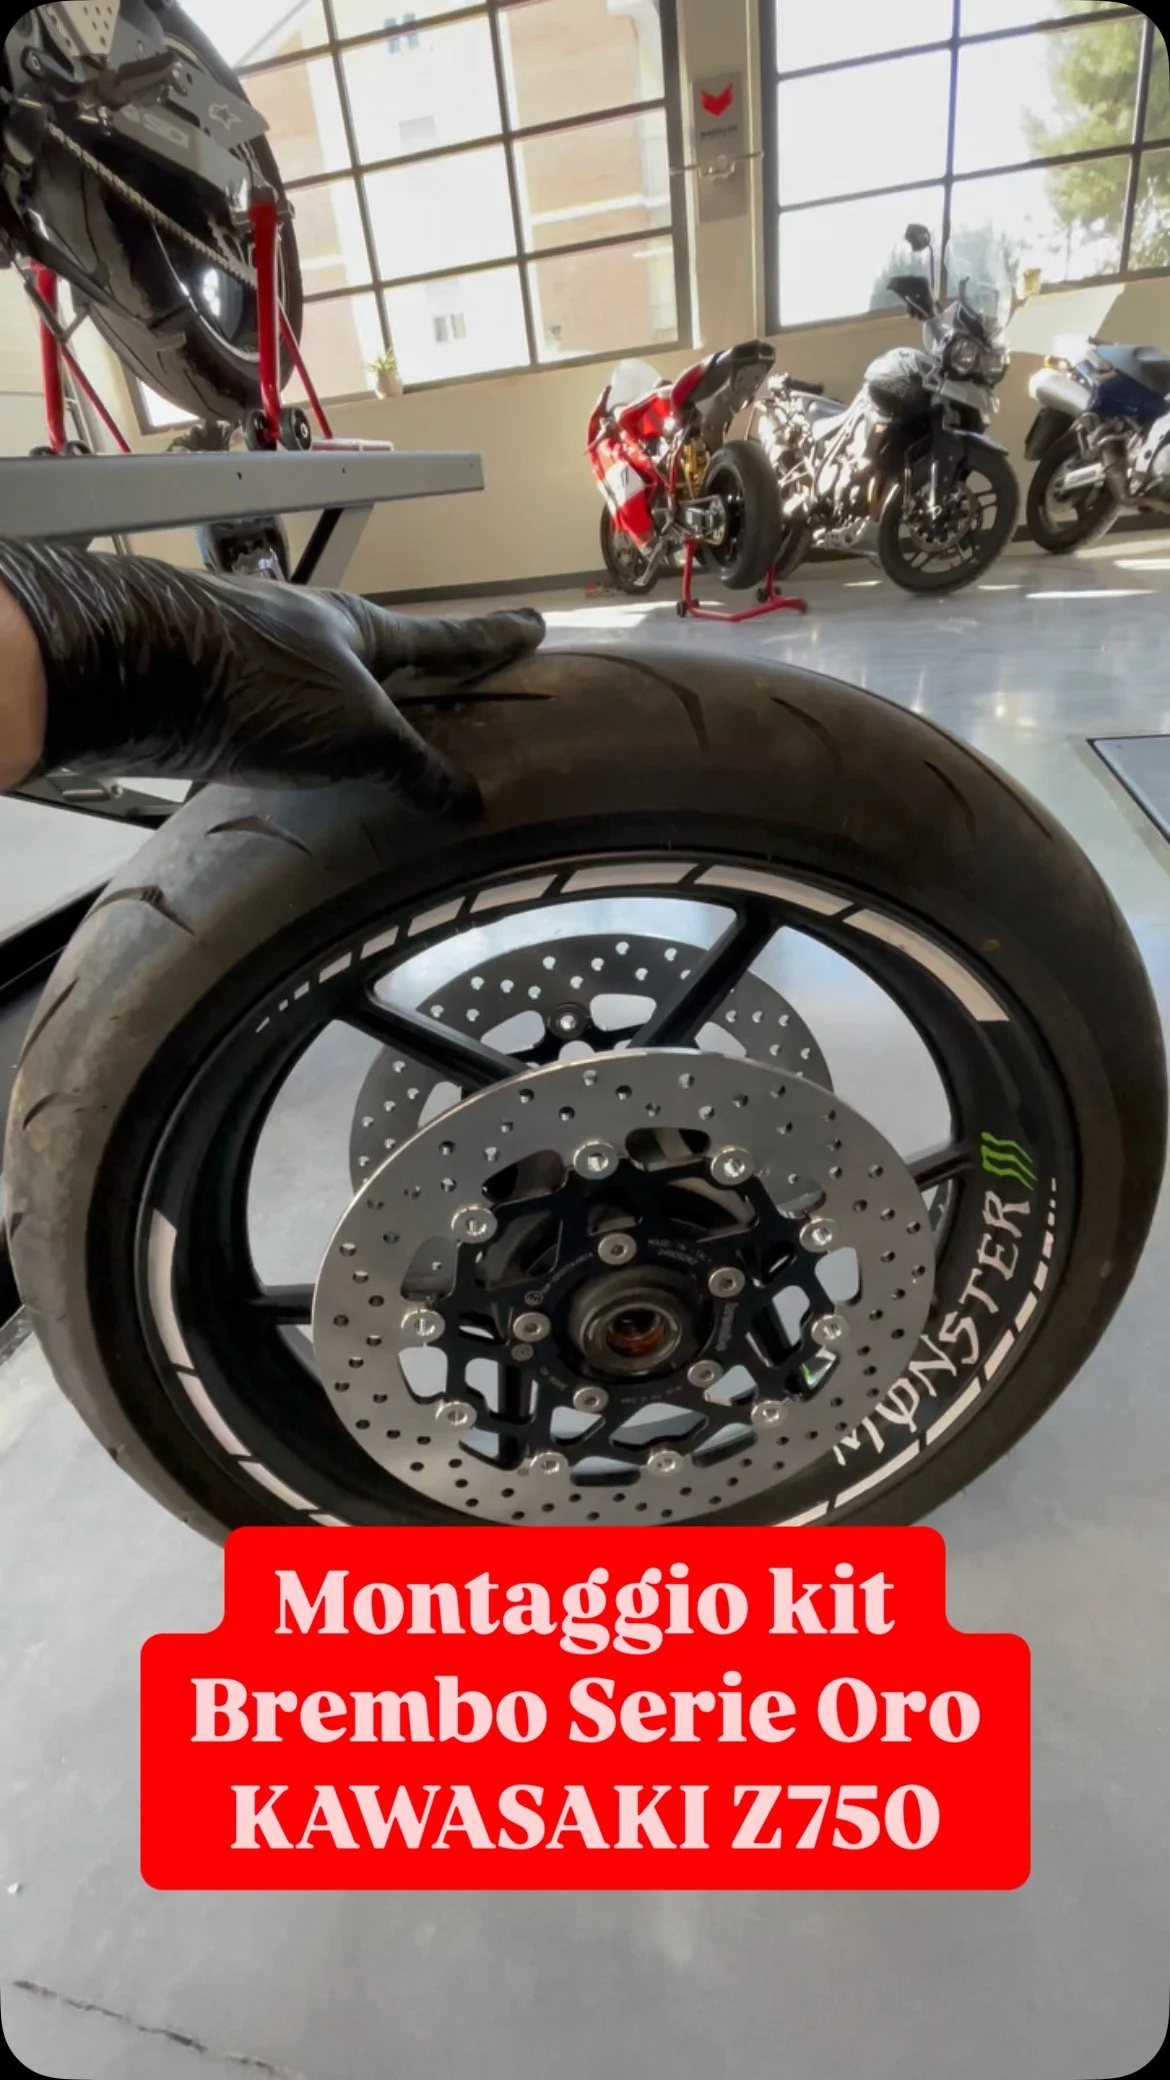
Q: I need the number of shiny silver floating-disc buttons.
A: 10